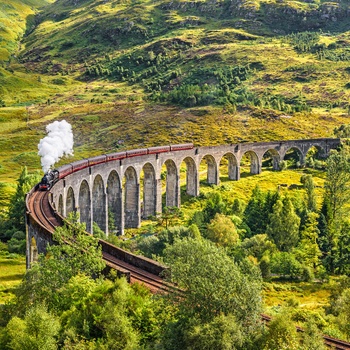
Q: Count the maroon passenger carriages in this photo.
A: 7